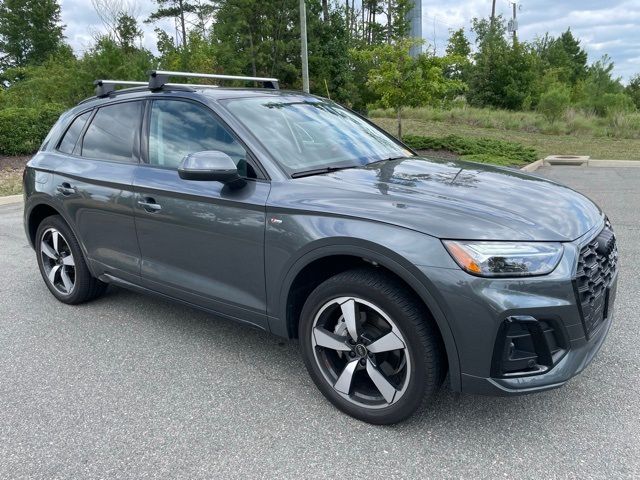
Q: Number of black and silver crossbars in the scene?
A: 2